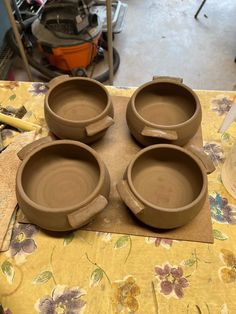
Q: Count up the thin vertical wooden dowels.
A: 2